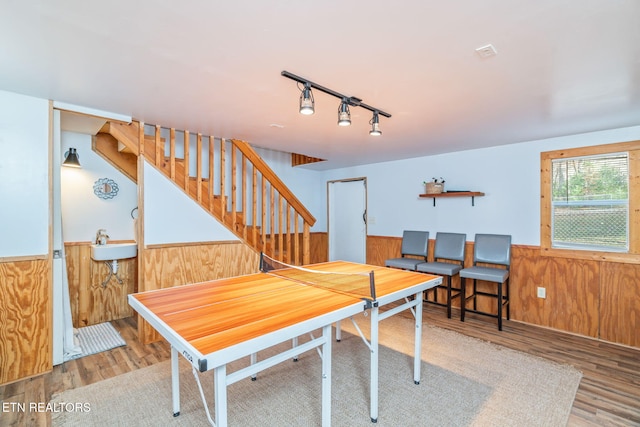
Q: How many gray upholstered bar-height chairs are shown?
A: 3